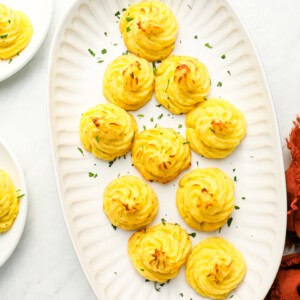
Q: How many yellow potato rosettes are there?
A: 12